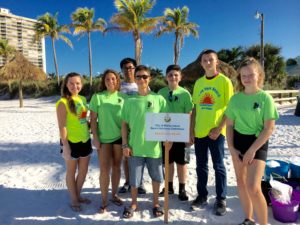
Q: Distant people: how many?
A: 0